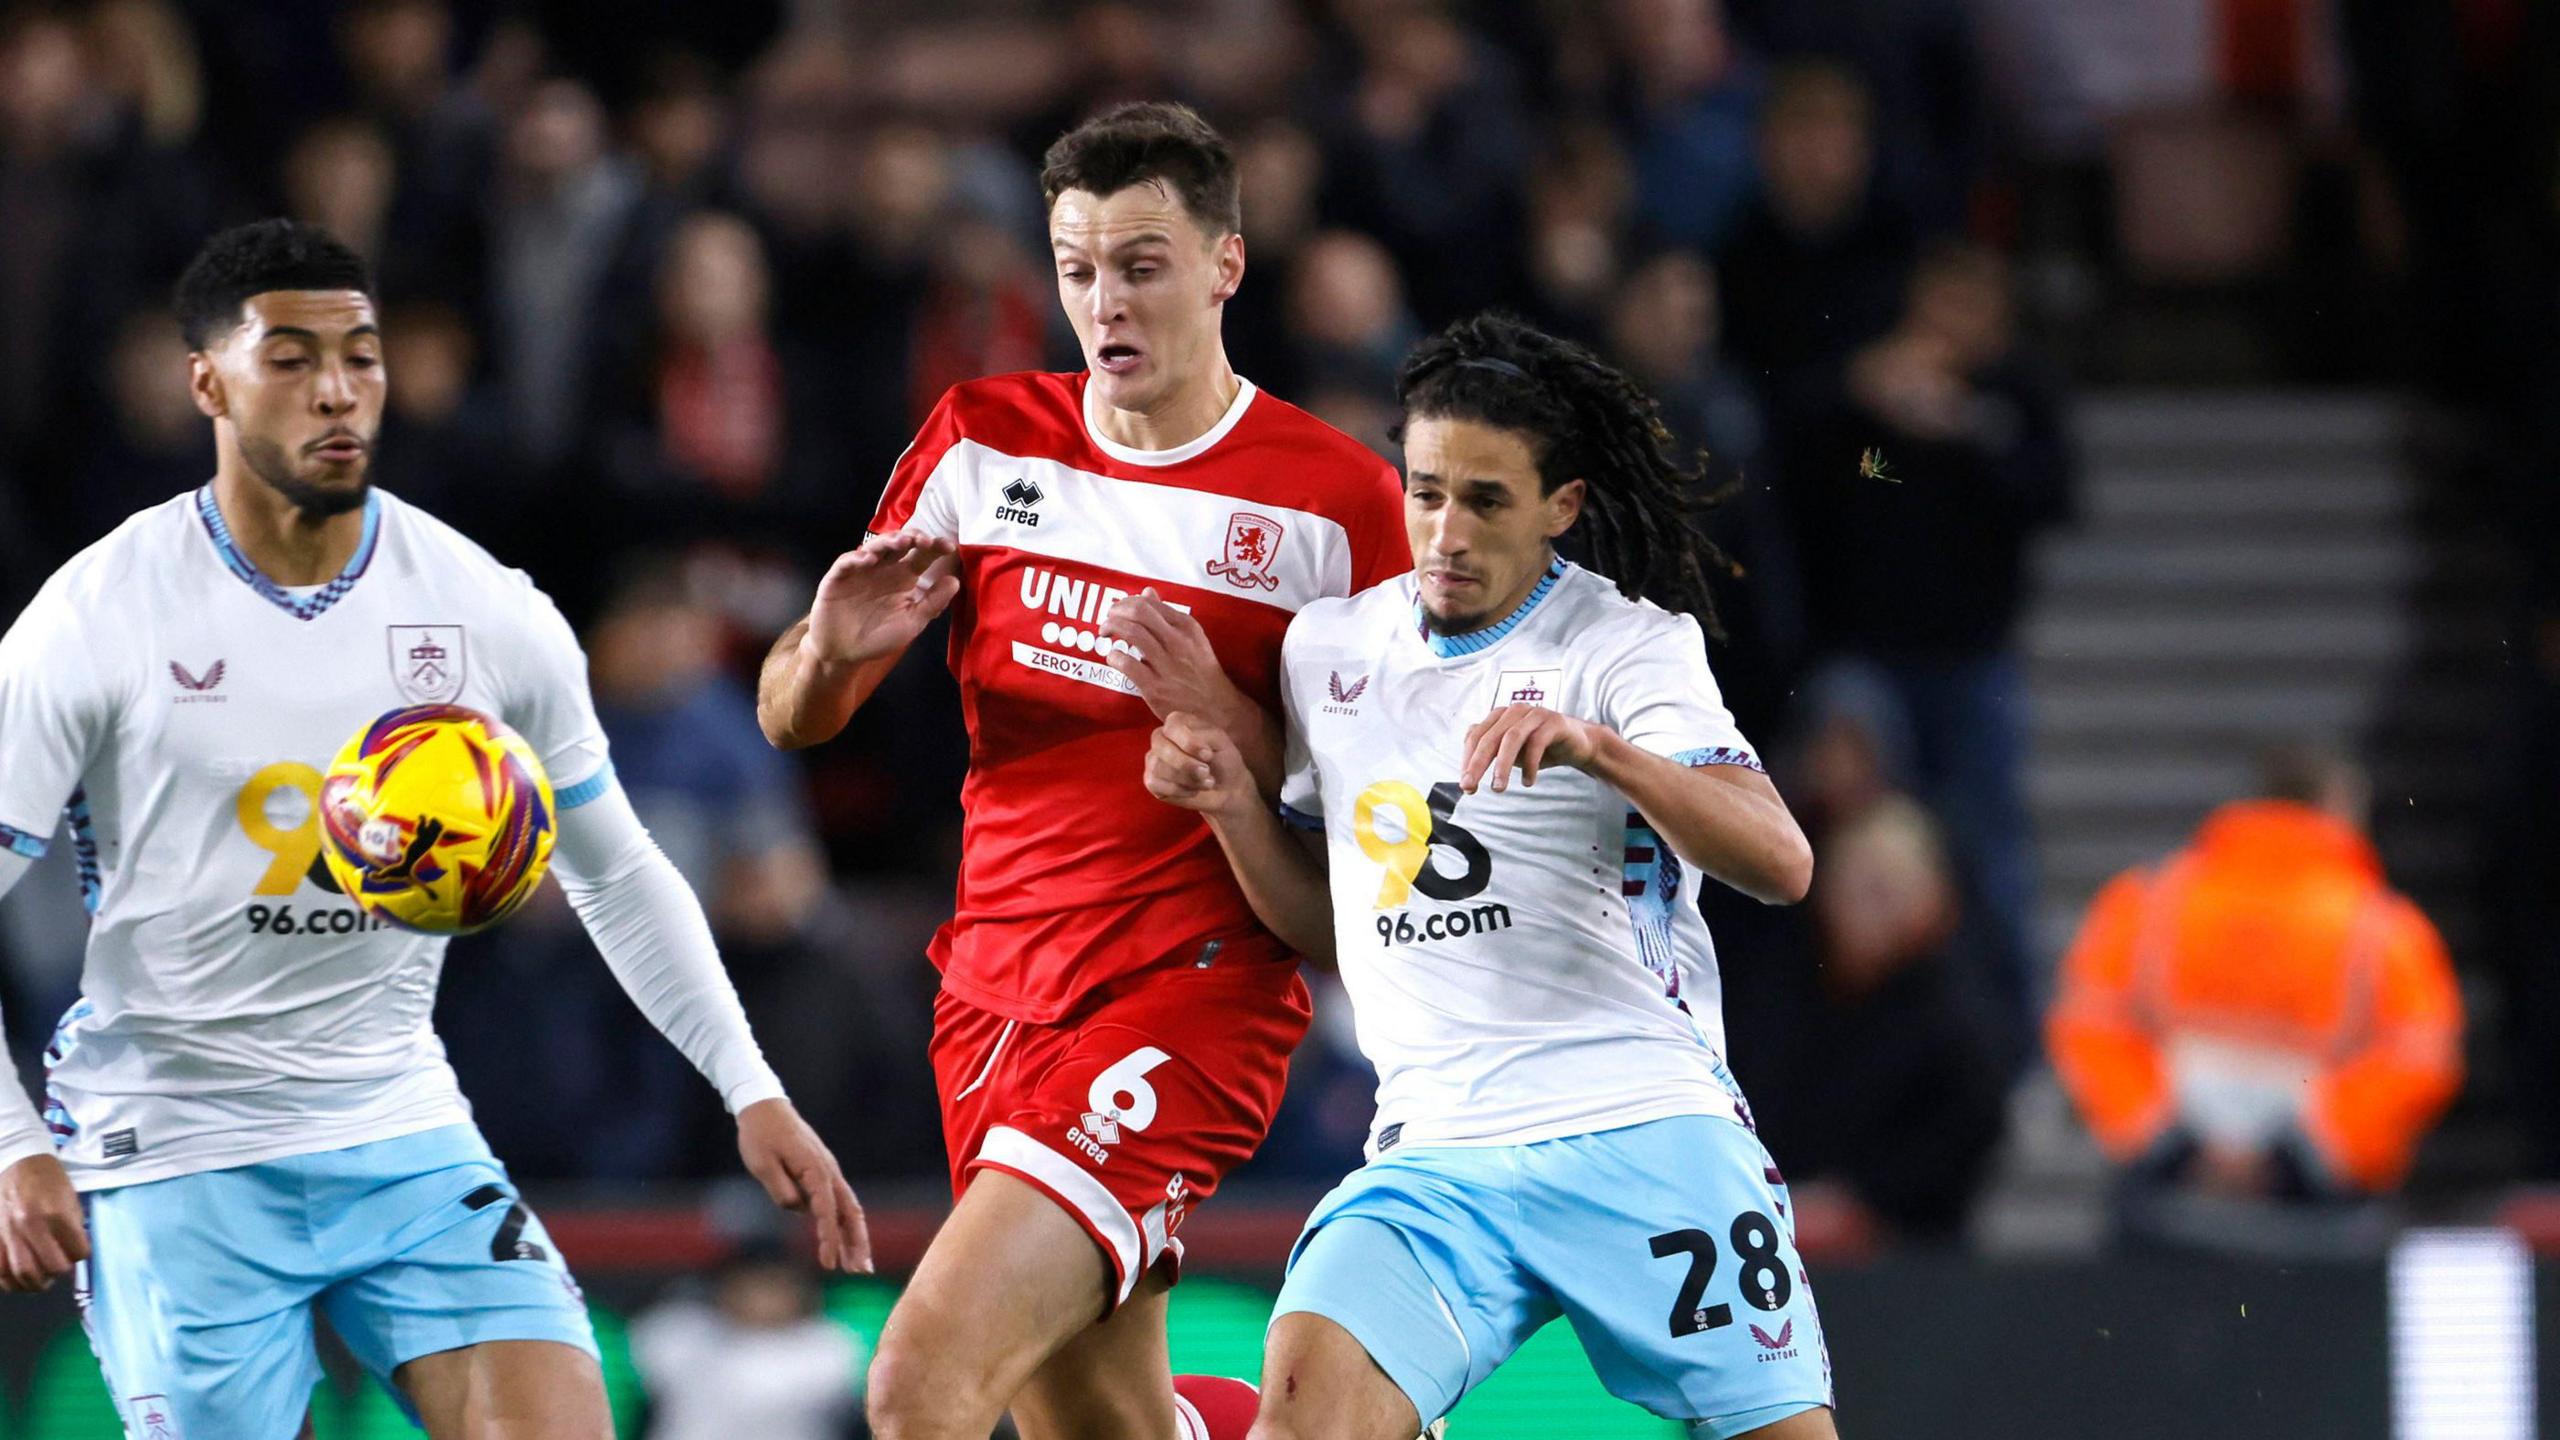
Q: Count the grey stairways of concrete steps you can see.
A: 1